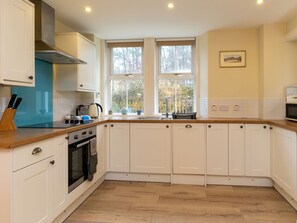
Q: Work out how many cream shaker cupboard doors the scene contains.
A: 12